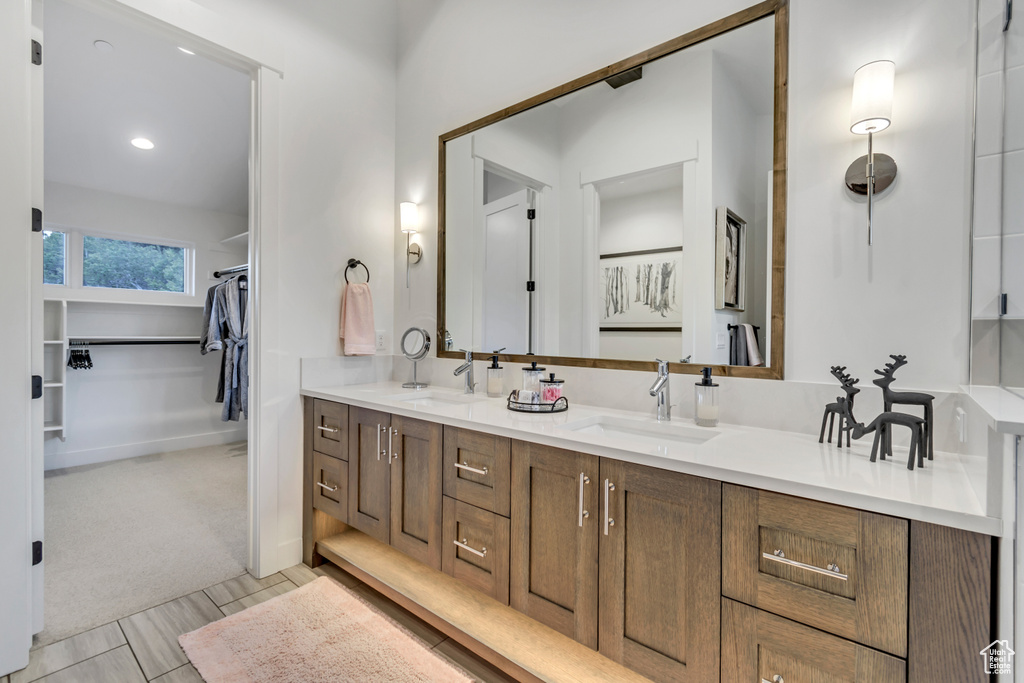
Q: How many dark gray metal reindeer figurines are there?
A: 3